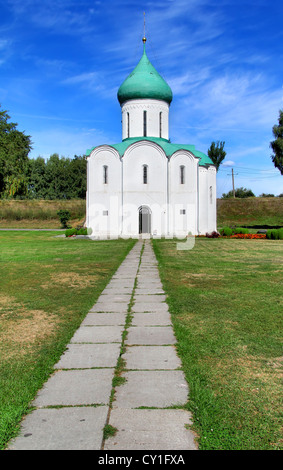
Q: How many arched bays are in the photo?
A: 3